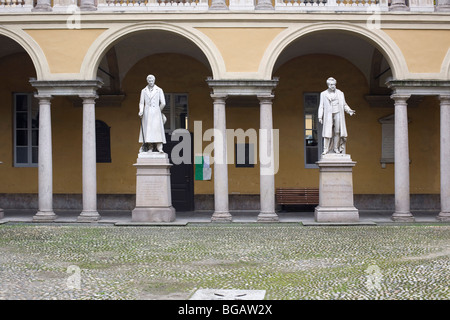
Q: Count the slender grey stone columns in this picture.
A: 6